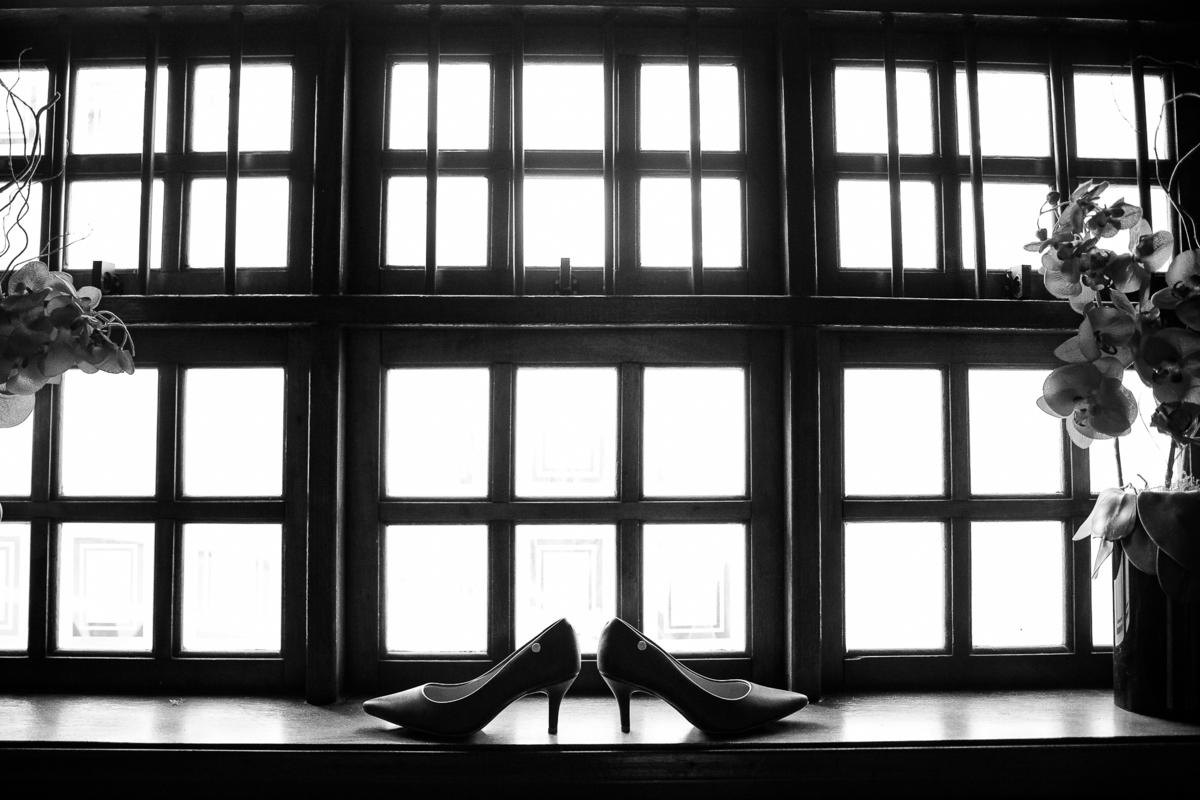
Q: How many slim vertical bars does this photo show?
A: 11